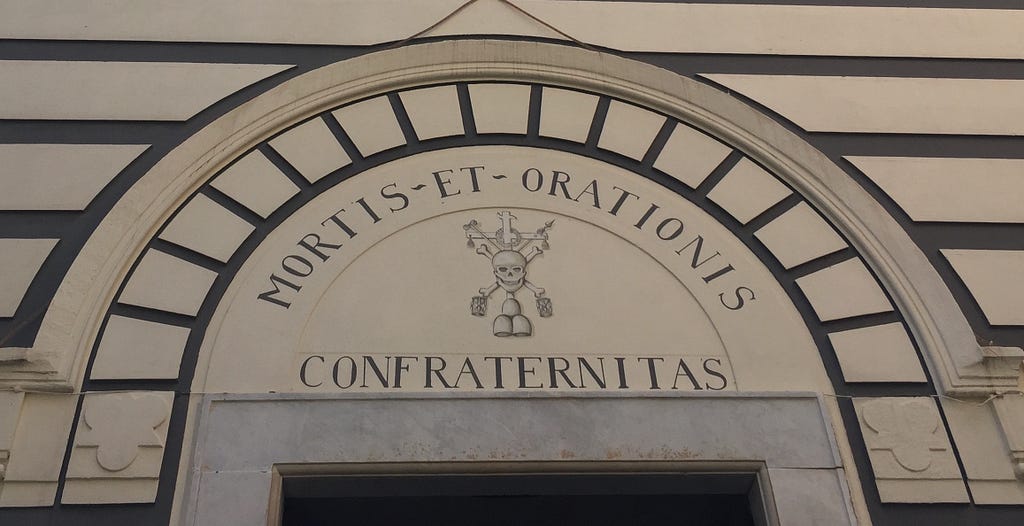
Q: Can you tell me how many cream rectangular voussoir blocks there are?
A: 15